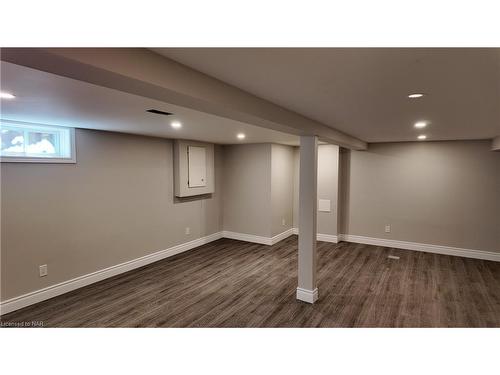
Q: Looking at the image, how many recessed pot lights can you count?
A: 6